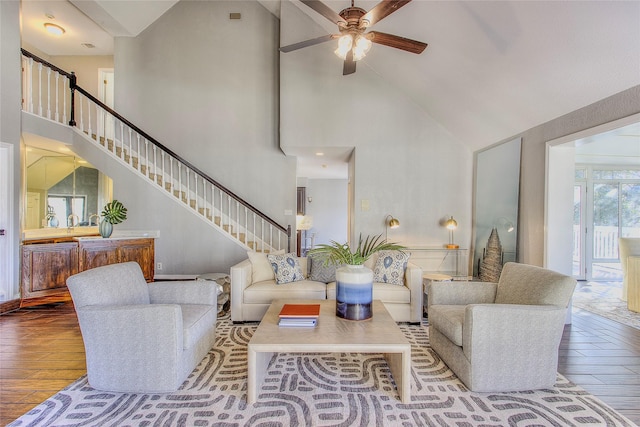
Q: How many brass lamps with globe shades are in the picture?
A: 2